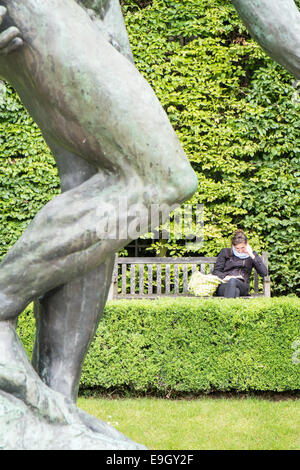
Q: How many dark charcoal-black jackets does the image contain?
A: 1